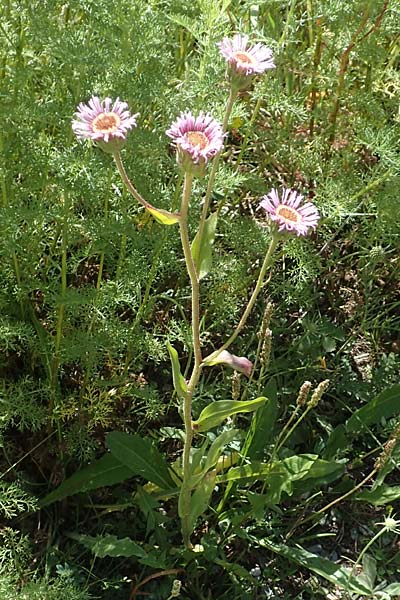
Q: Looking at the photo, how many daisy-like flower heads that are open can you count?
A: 4